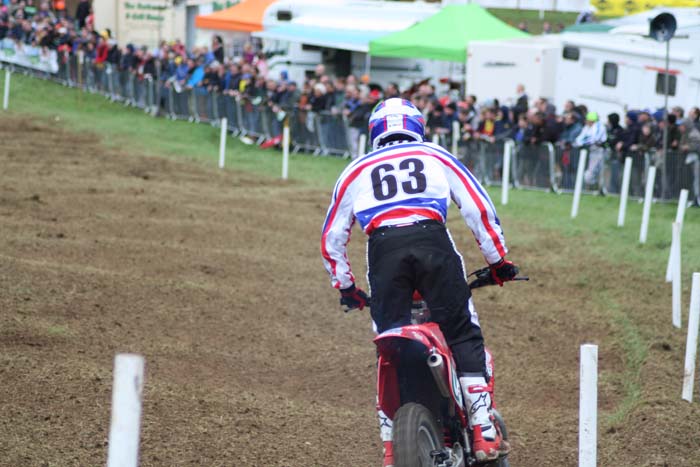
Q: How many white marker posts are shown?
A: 15